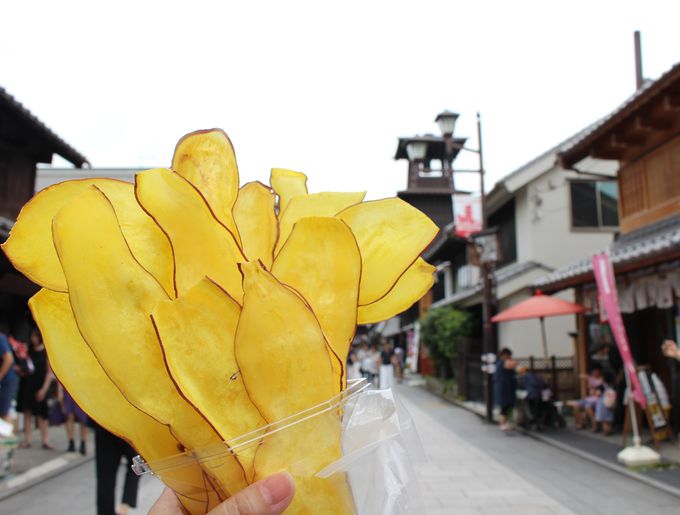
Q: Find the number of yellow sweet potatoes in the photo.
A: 13